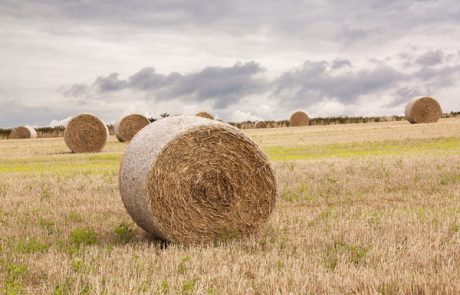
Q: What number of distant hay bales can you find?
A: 7